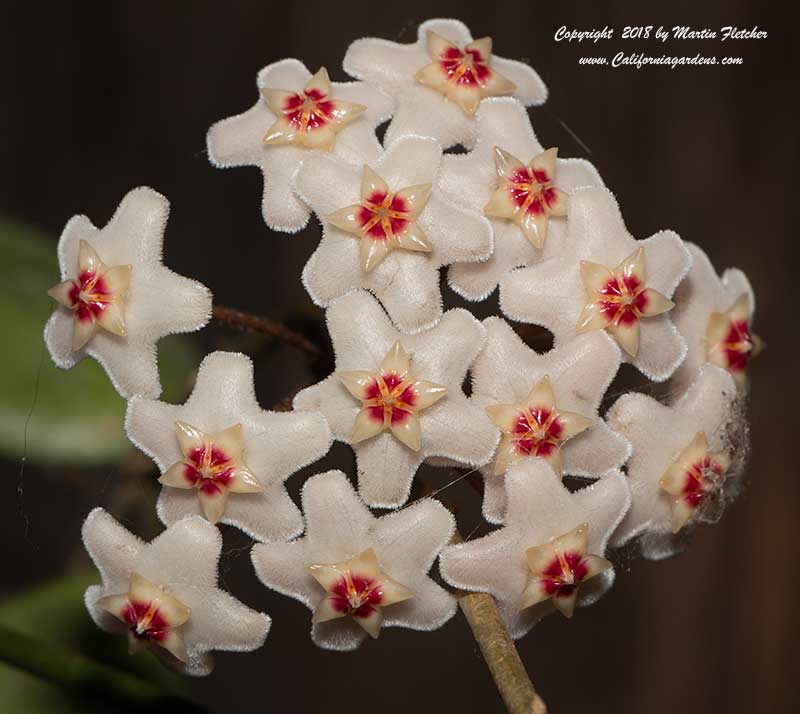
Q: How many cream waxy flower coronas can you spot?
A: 14